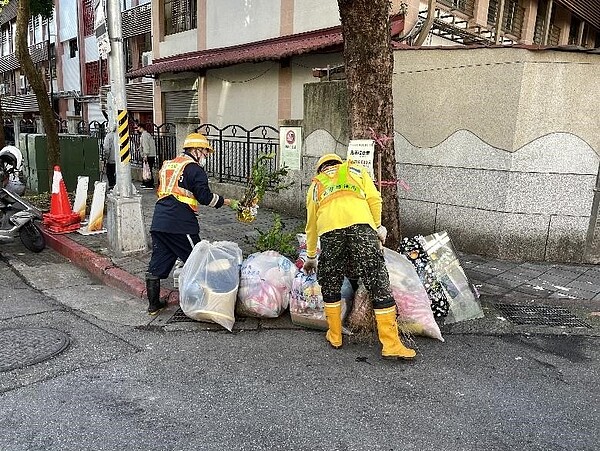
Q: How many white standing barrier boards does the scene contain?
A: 2